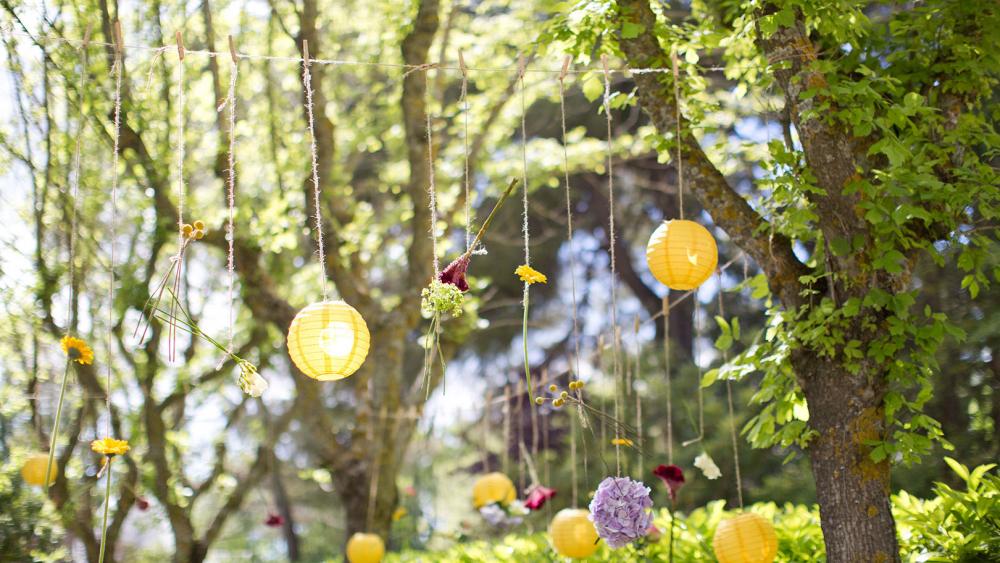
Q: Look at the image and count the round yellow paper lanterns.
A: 7